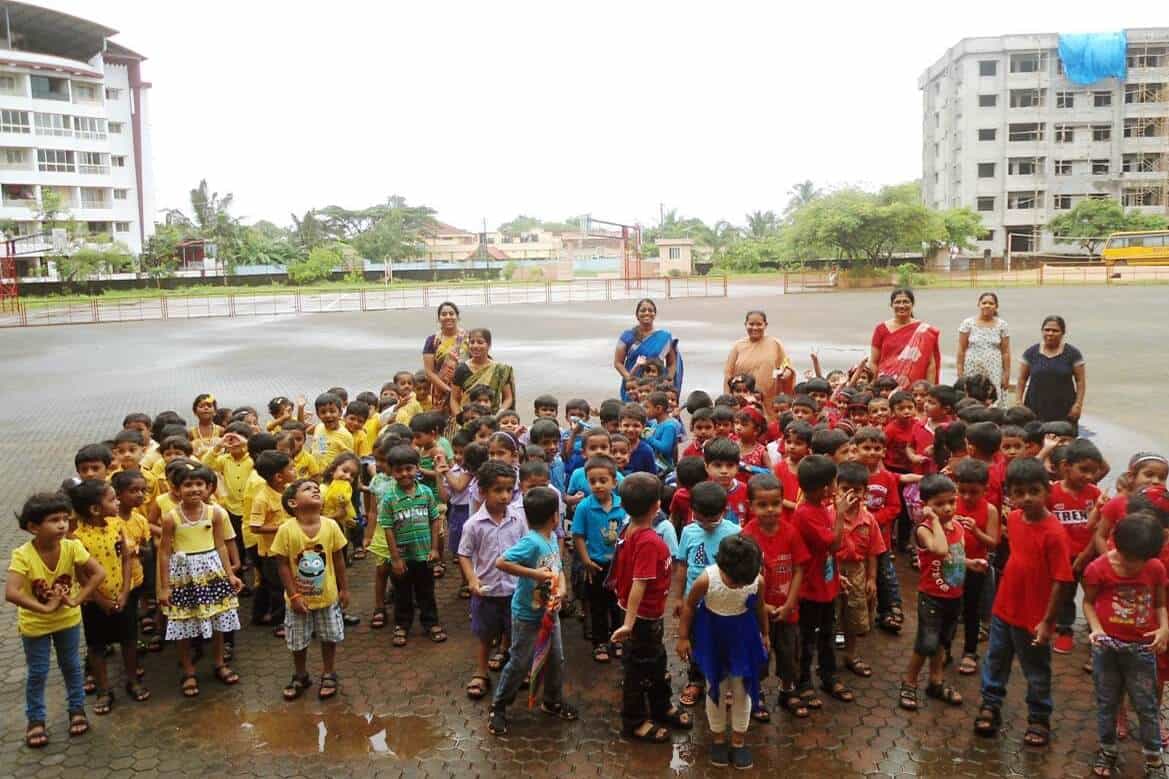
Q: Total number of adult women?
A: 7